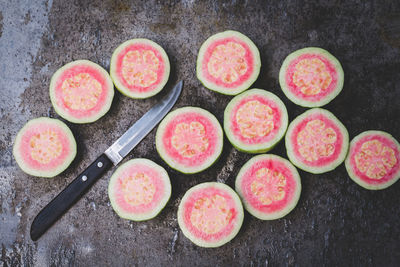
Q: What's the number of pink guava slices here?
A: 12